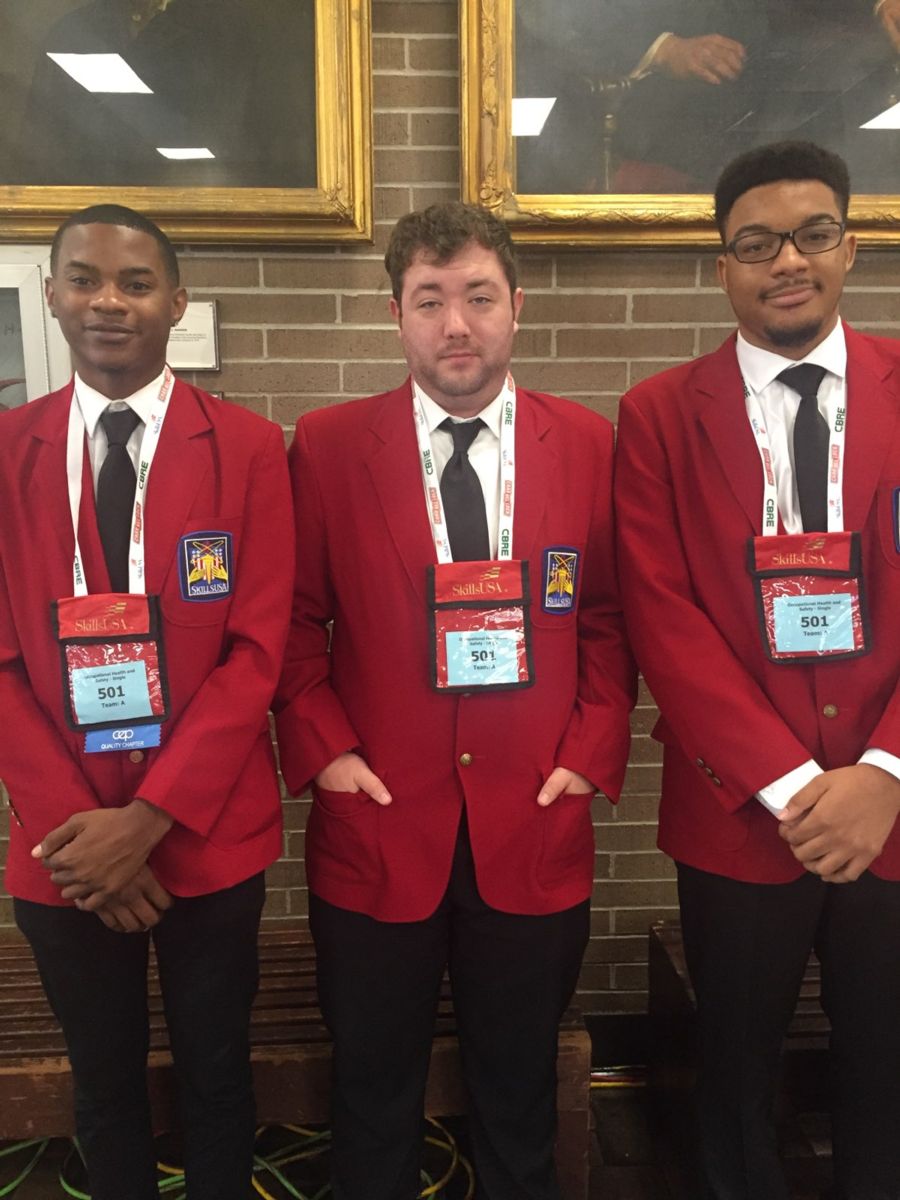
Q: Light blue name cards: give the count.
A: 3